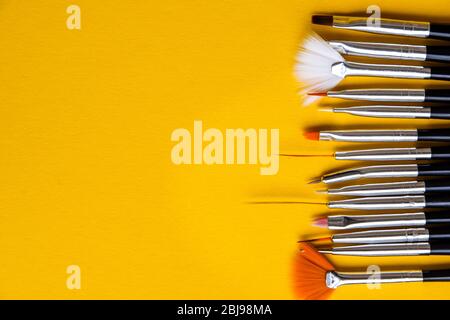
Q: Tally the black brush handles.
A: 14